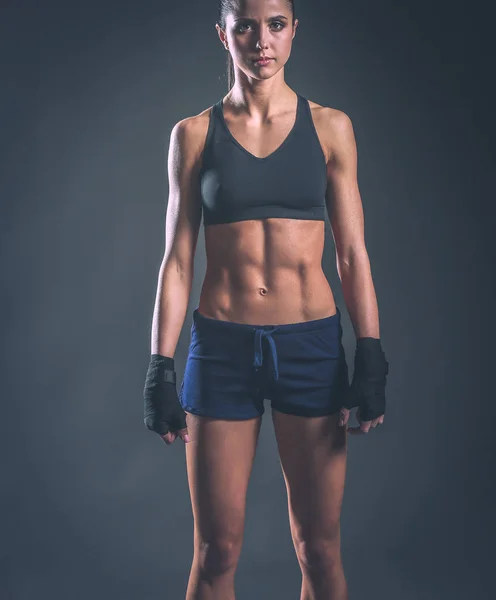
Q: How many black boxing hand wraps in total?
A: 2